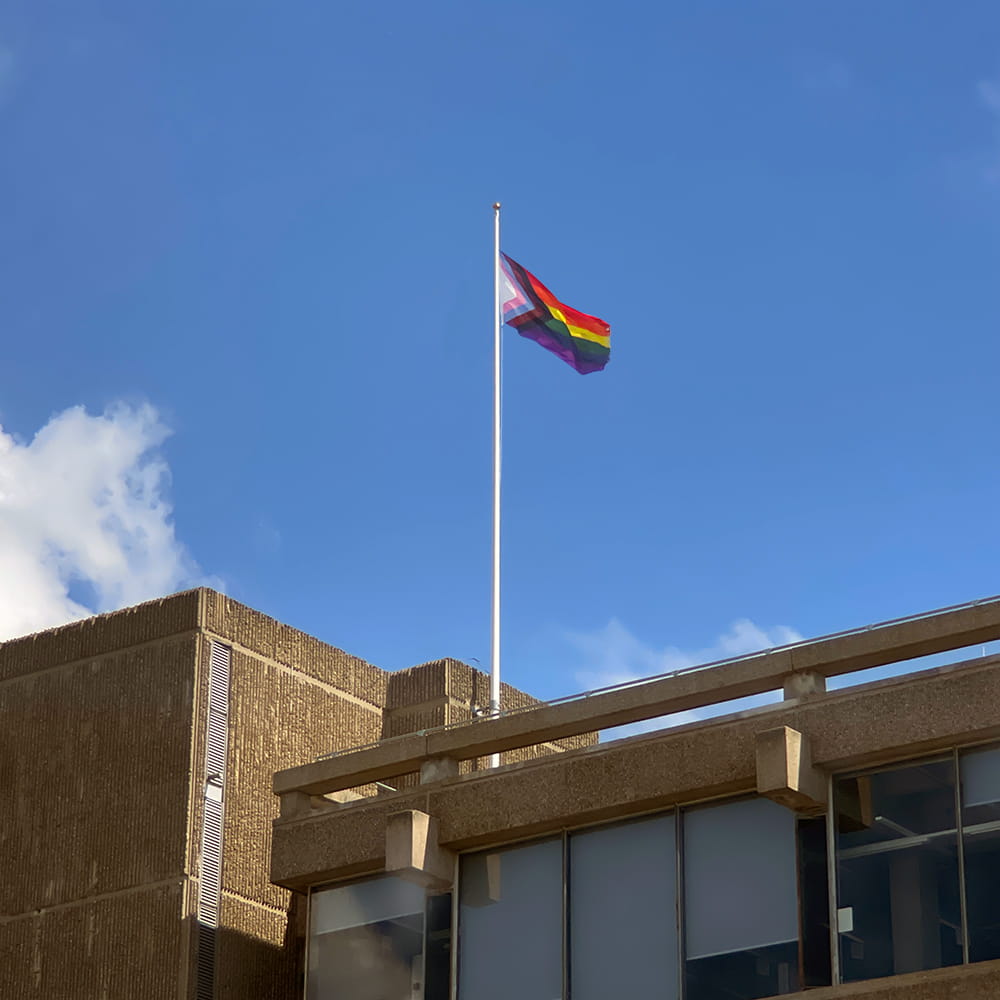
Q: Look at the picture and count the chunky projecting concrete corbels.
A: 2